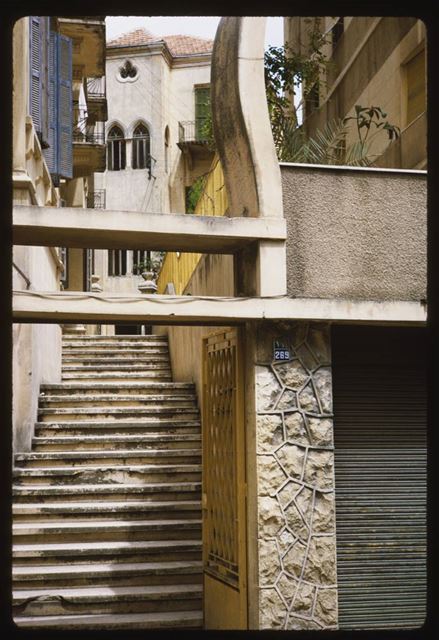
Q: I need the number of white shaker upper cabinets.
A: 0